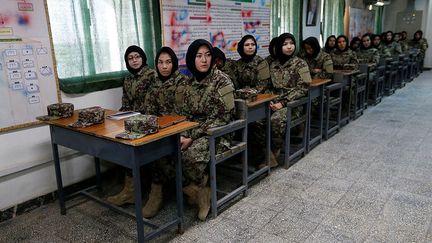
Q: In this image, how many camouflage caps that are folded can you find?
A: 3